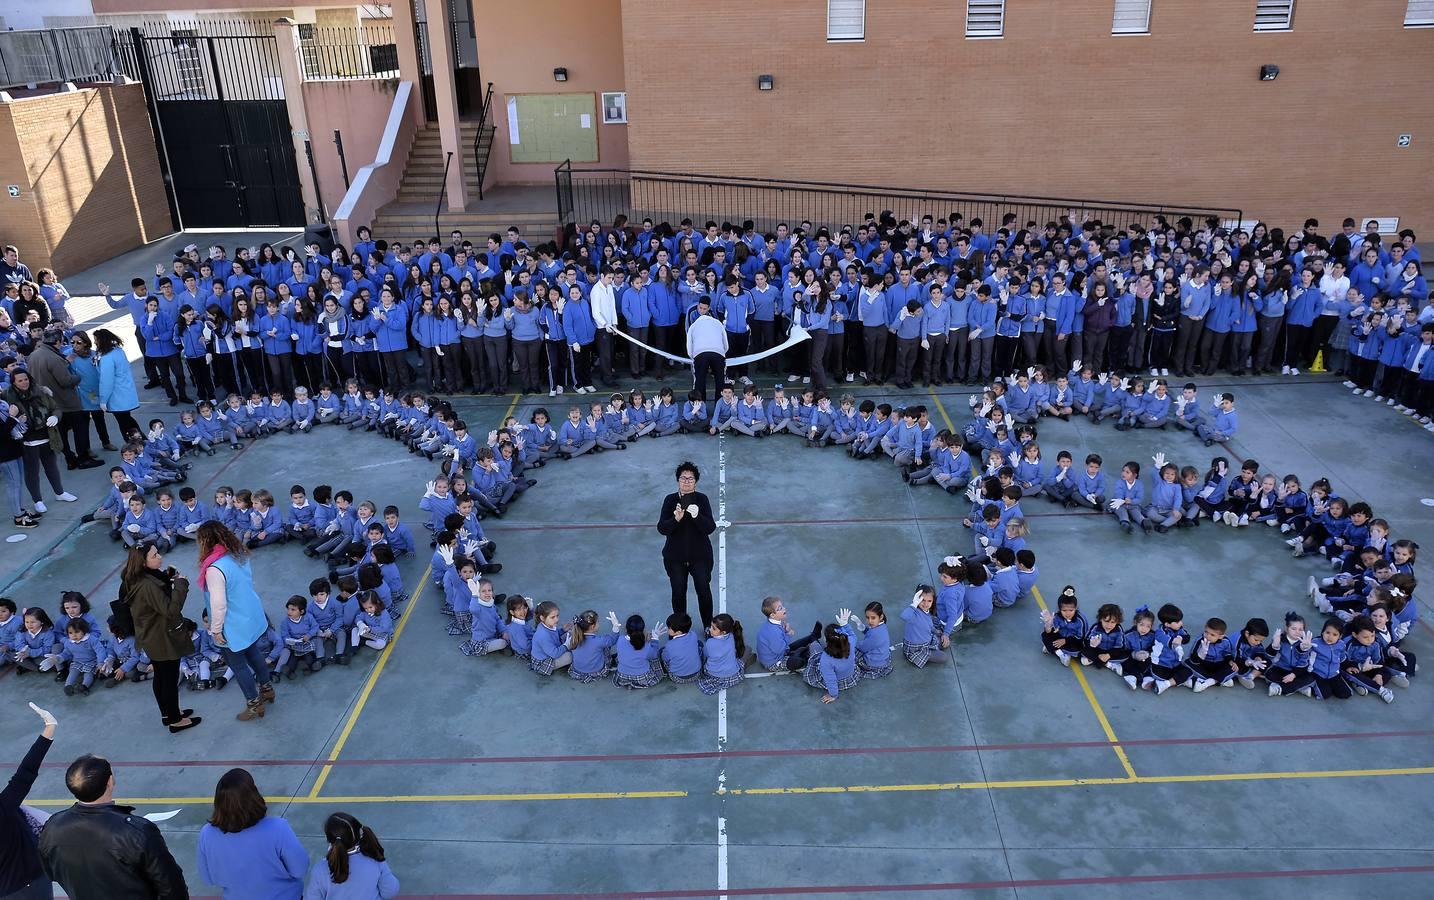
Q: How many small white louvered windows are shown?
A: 5